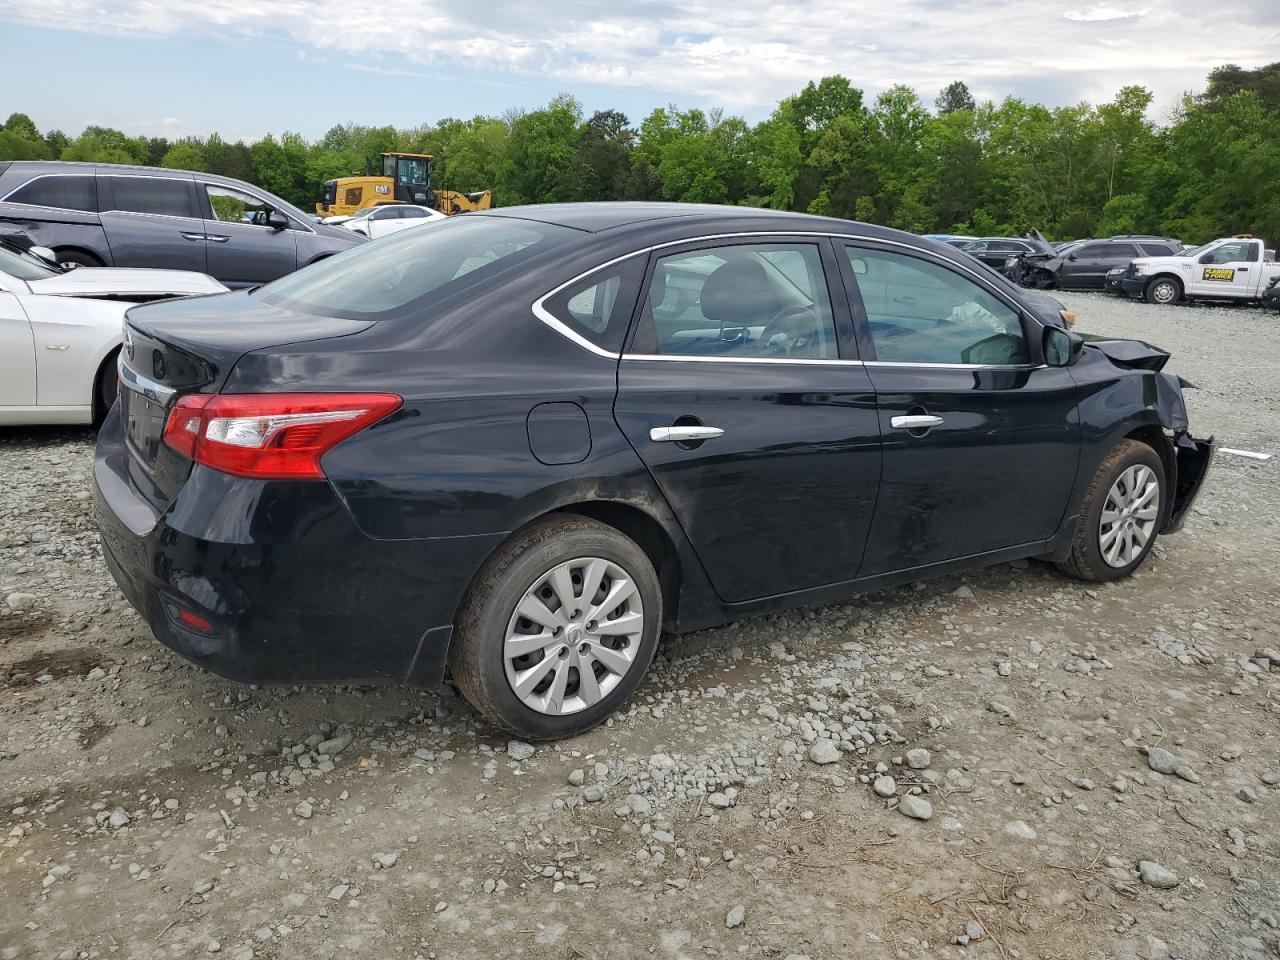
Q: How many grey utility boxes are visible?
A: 0